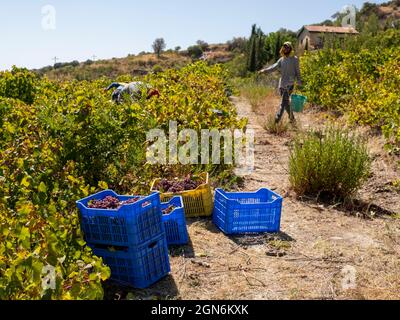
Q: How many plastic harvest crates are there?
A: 5